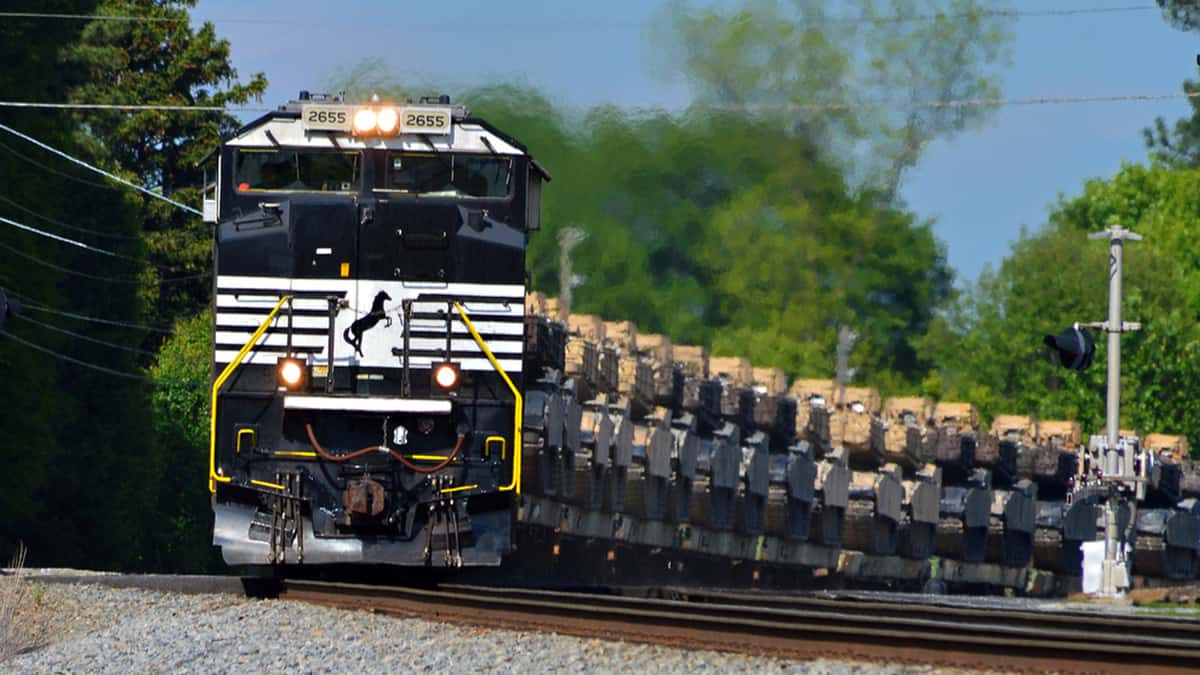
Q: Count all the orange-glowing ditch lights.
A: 2